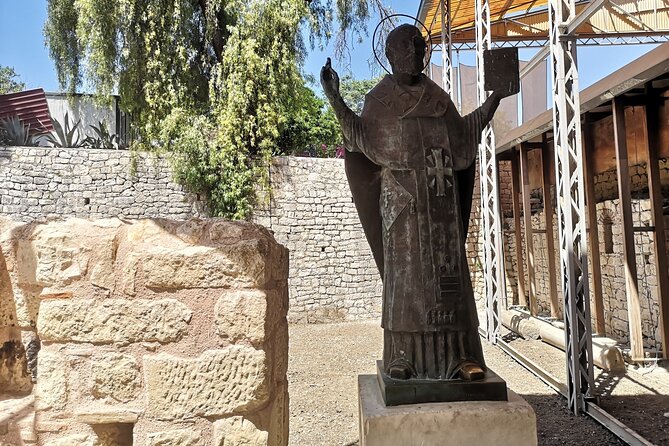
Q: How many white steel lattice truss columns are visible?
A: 3